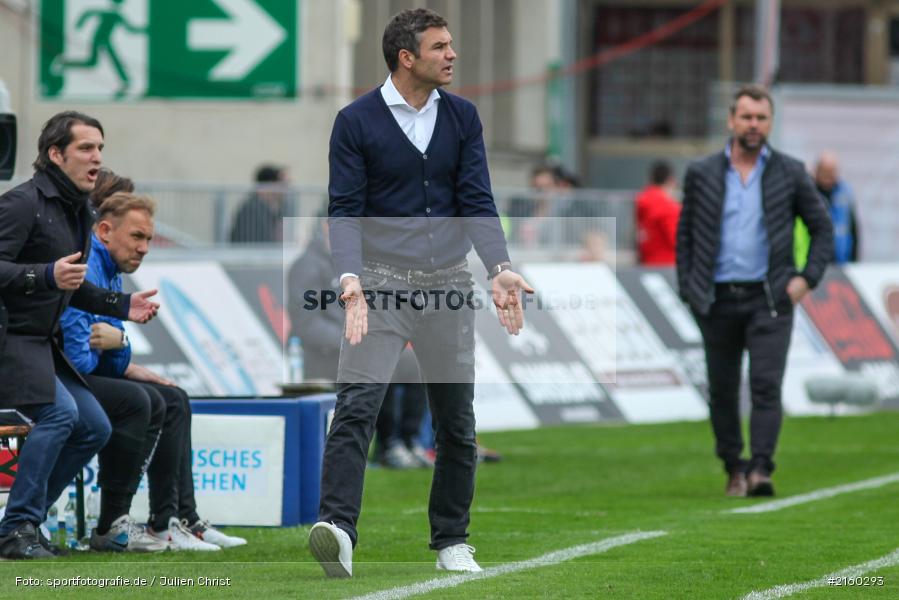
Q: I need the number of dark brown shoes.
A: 2